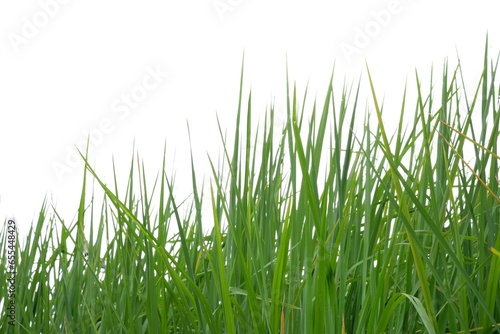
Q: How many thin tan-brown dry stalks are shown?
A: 2